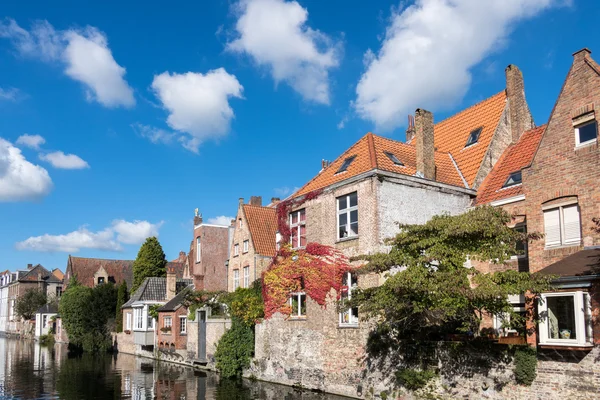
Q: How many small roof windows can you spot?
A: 4